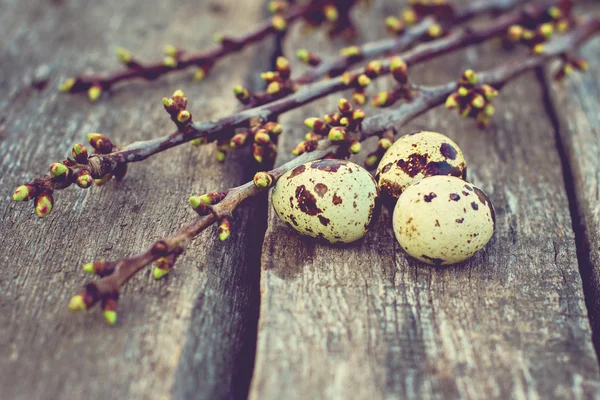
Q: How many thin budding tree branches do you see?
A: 4